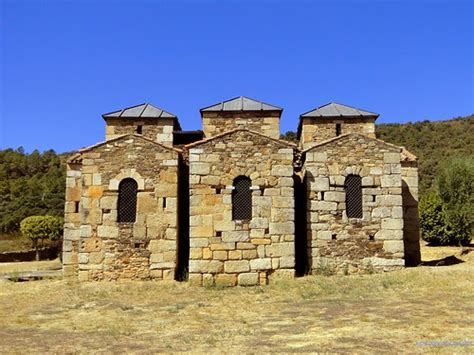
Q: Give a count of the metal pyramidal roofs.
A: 3